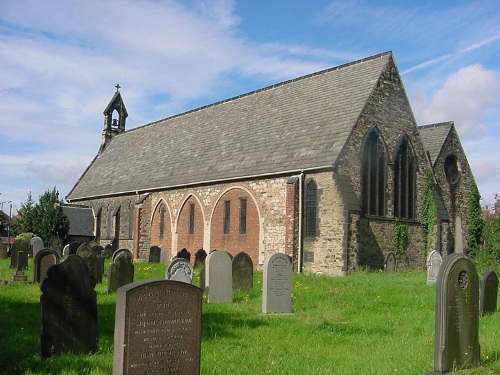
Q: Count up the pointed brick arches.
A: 3